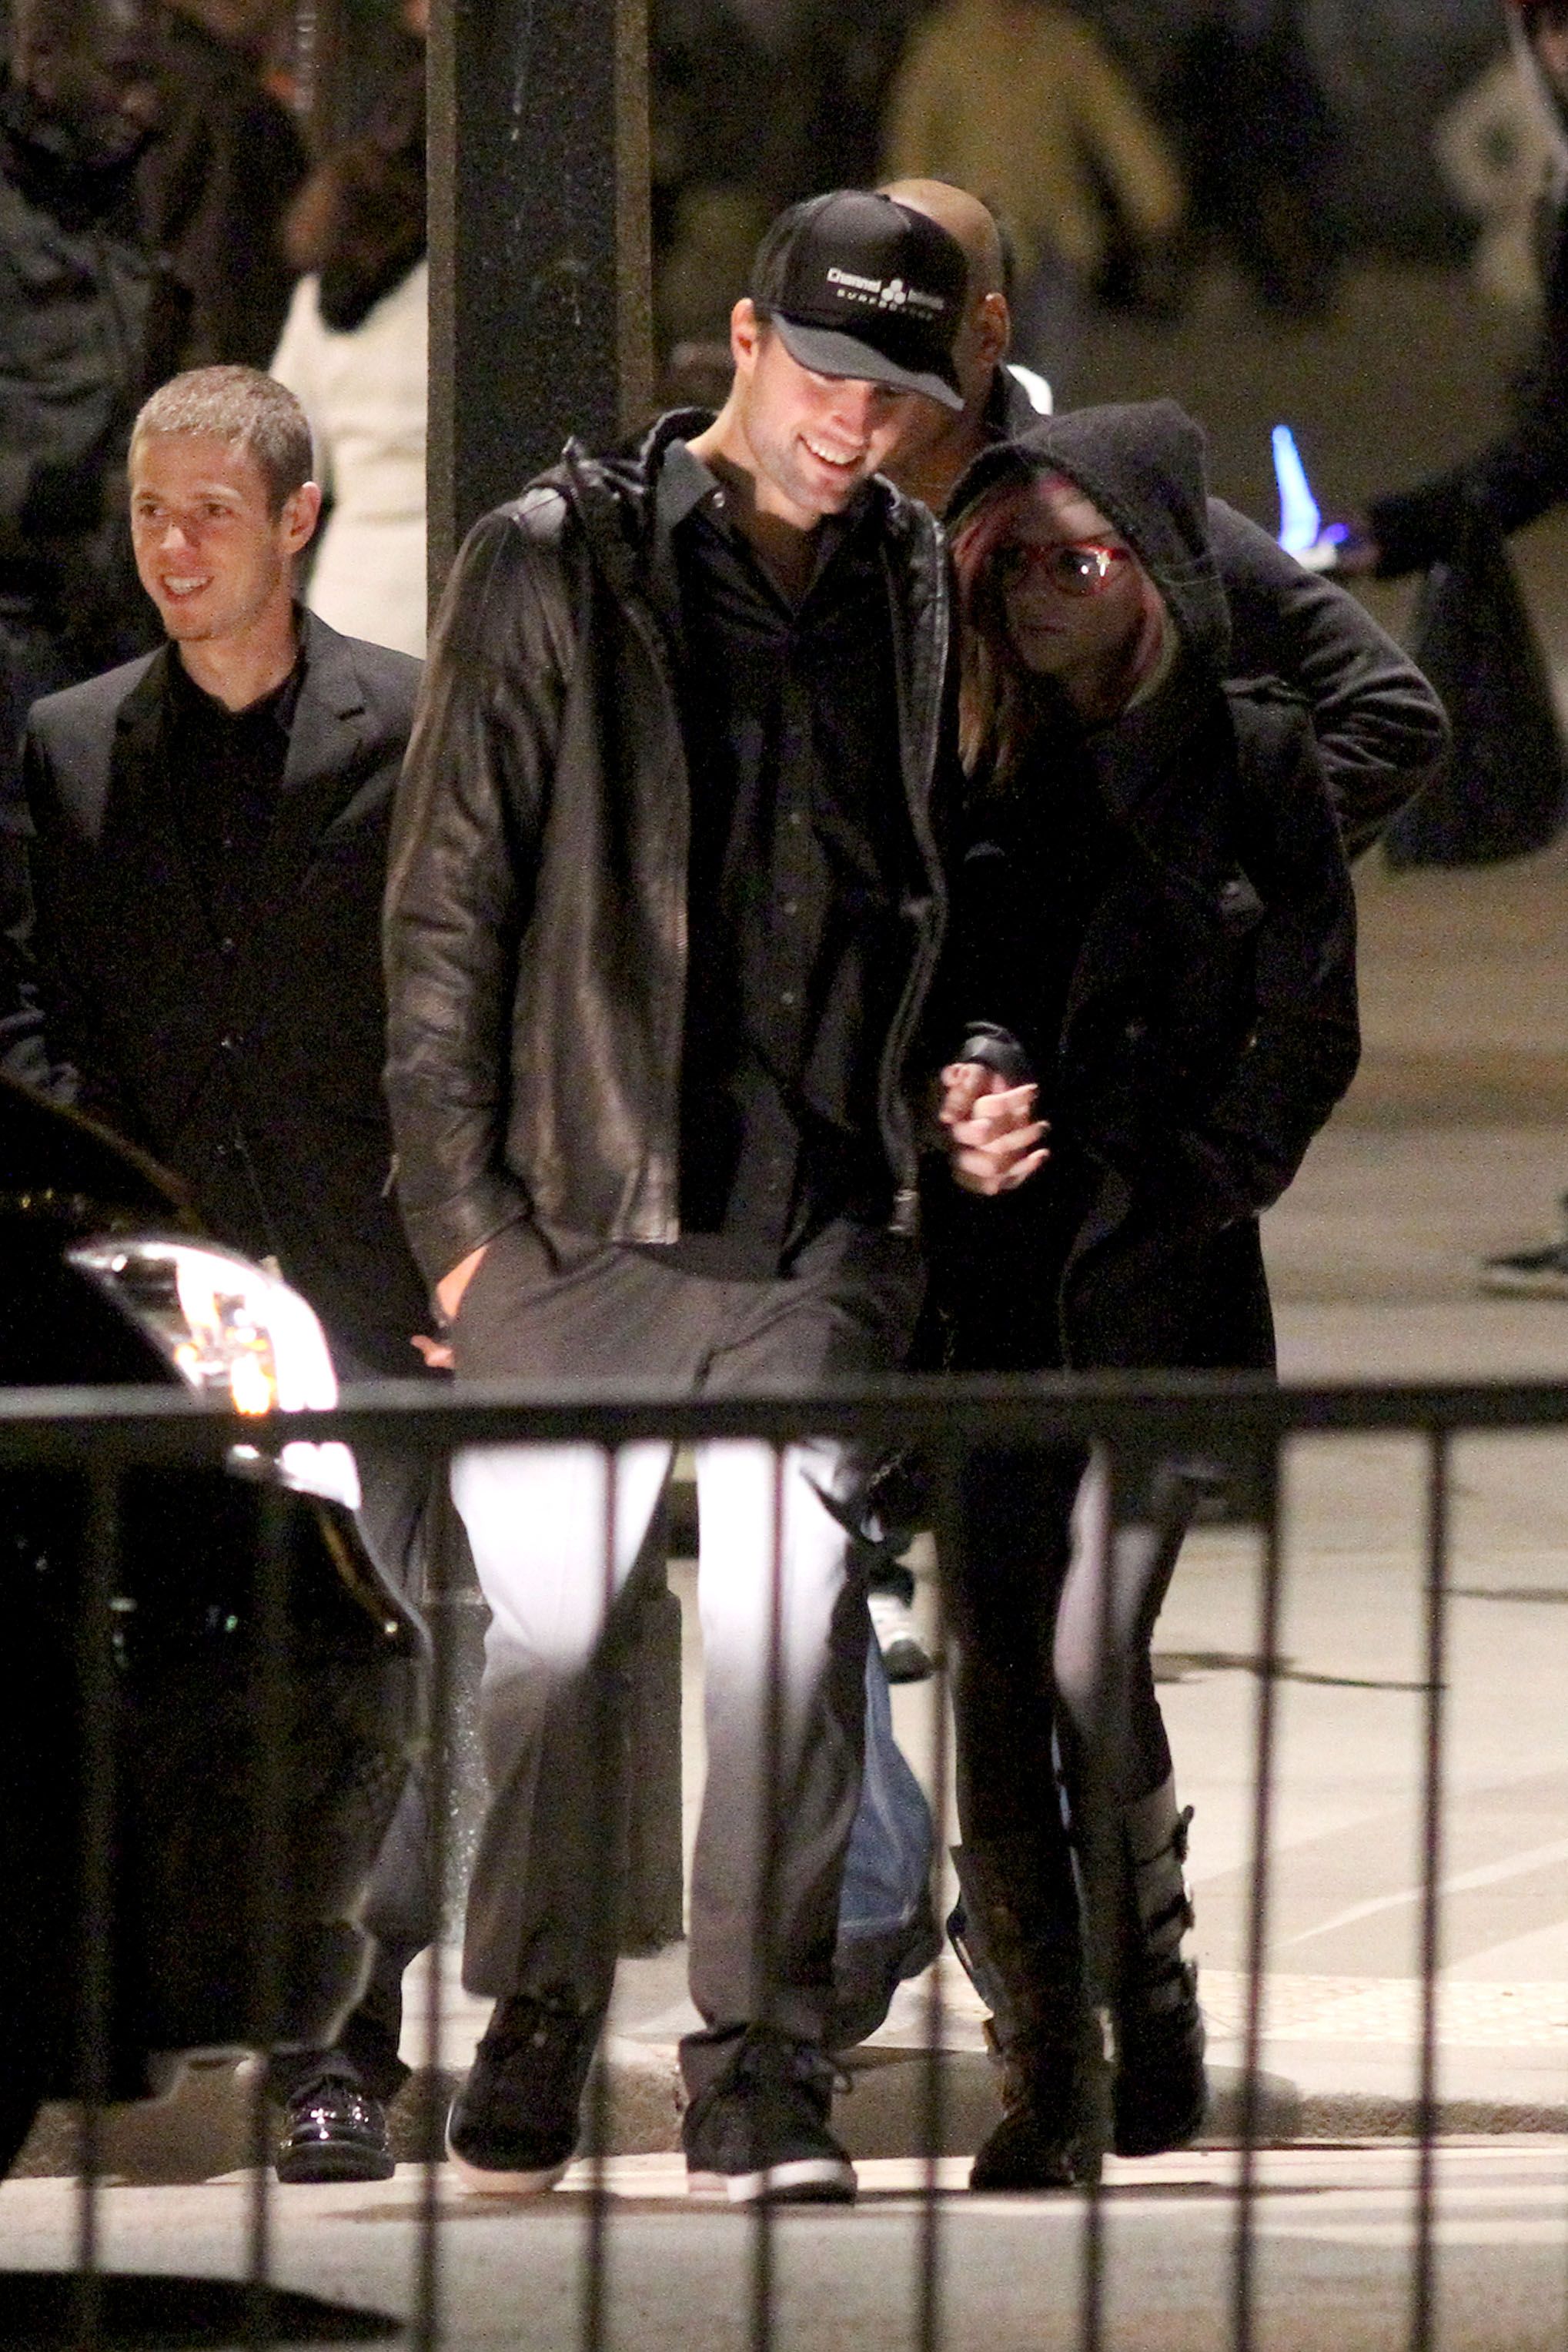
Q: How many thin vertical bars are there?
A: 9